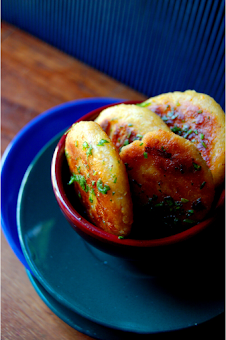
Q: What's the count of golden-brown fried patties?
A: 4